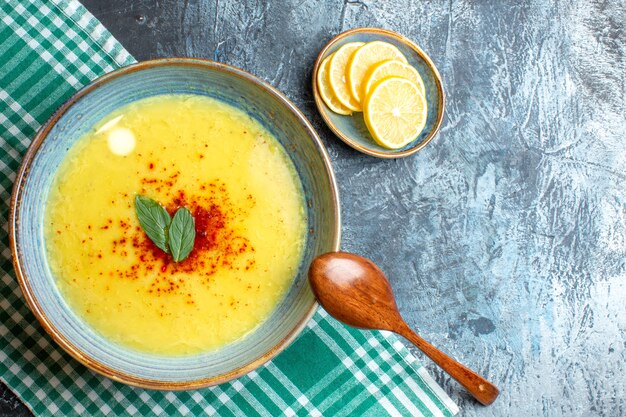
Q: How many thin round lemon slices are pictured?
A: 5